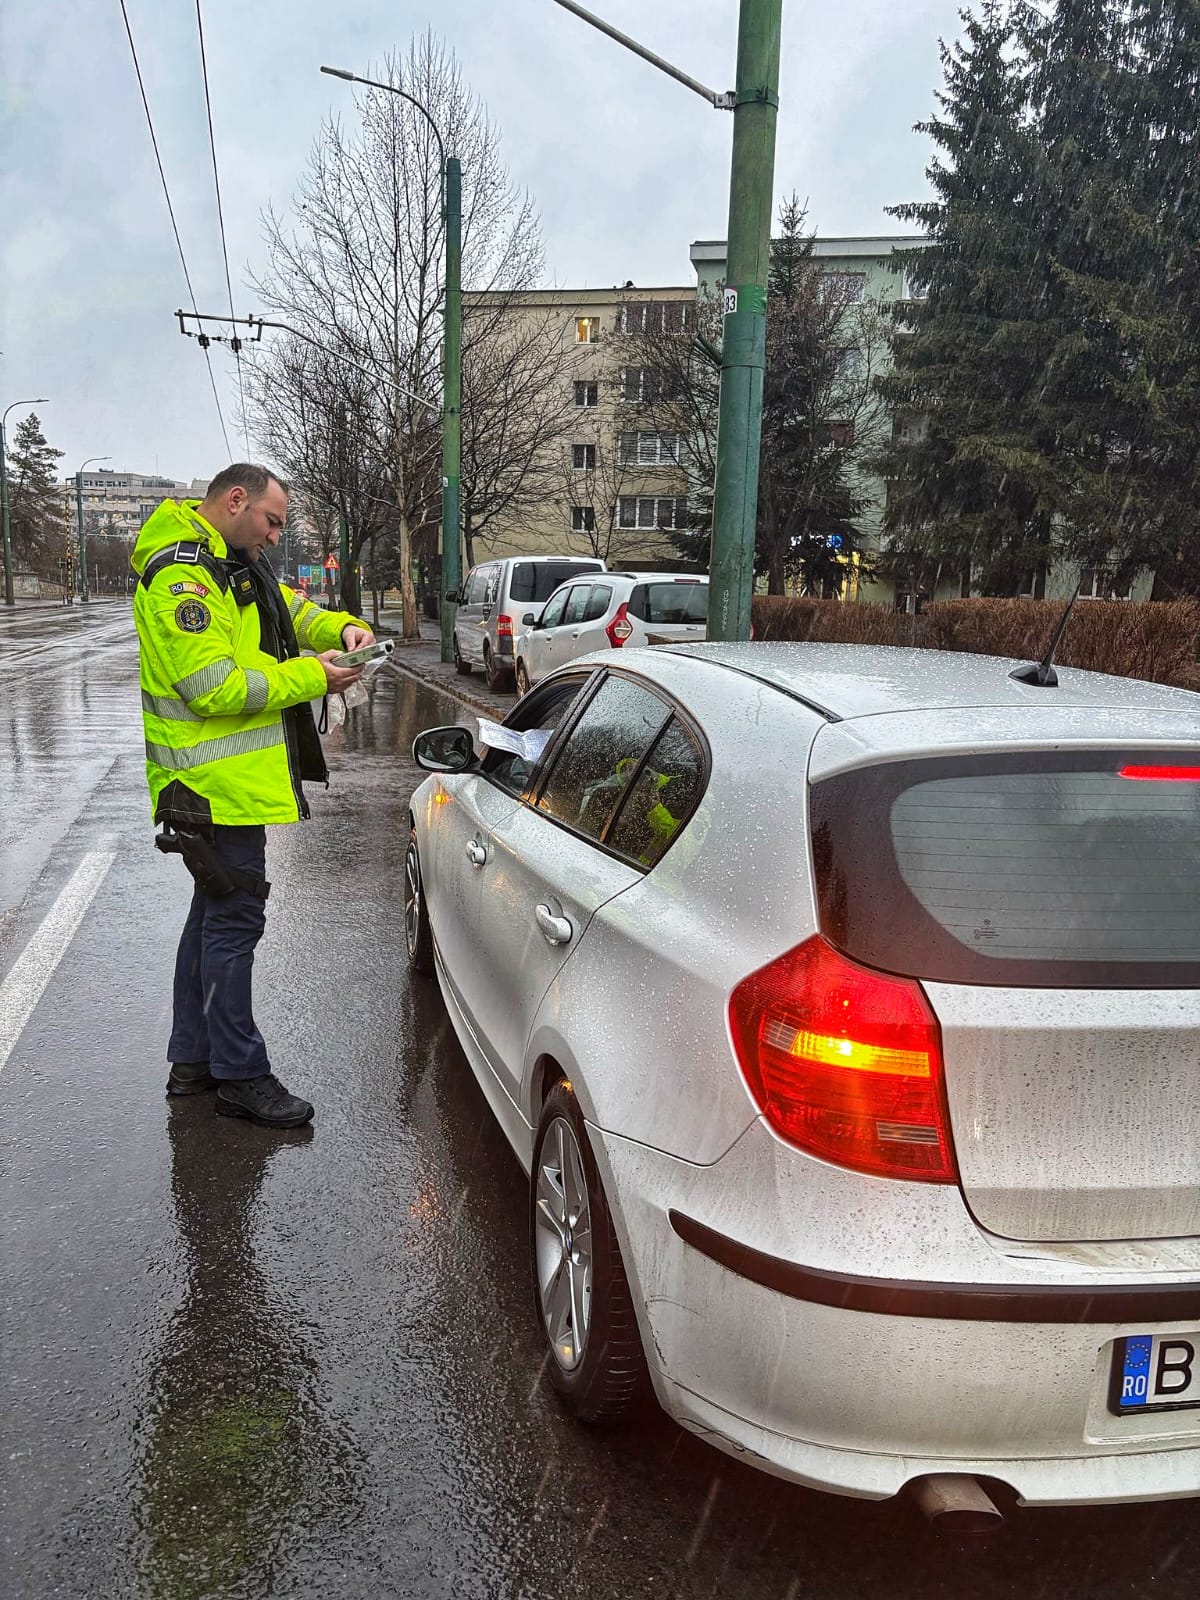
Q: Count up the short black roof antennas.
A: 1